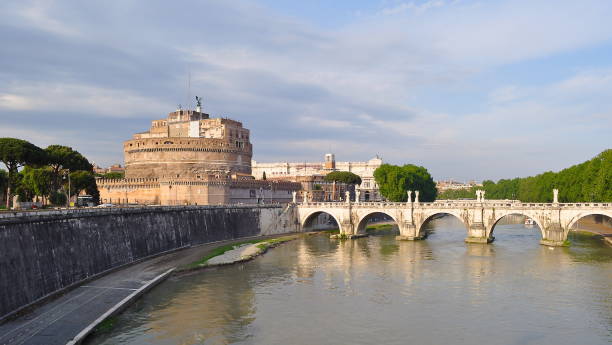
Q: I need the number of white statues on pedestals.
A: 9